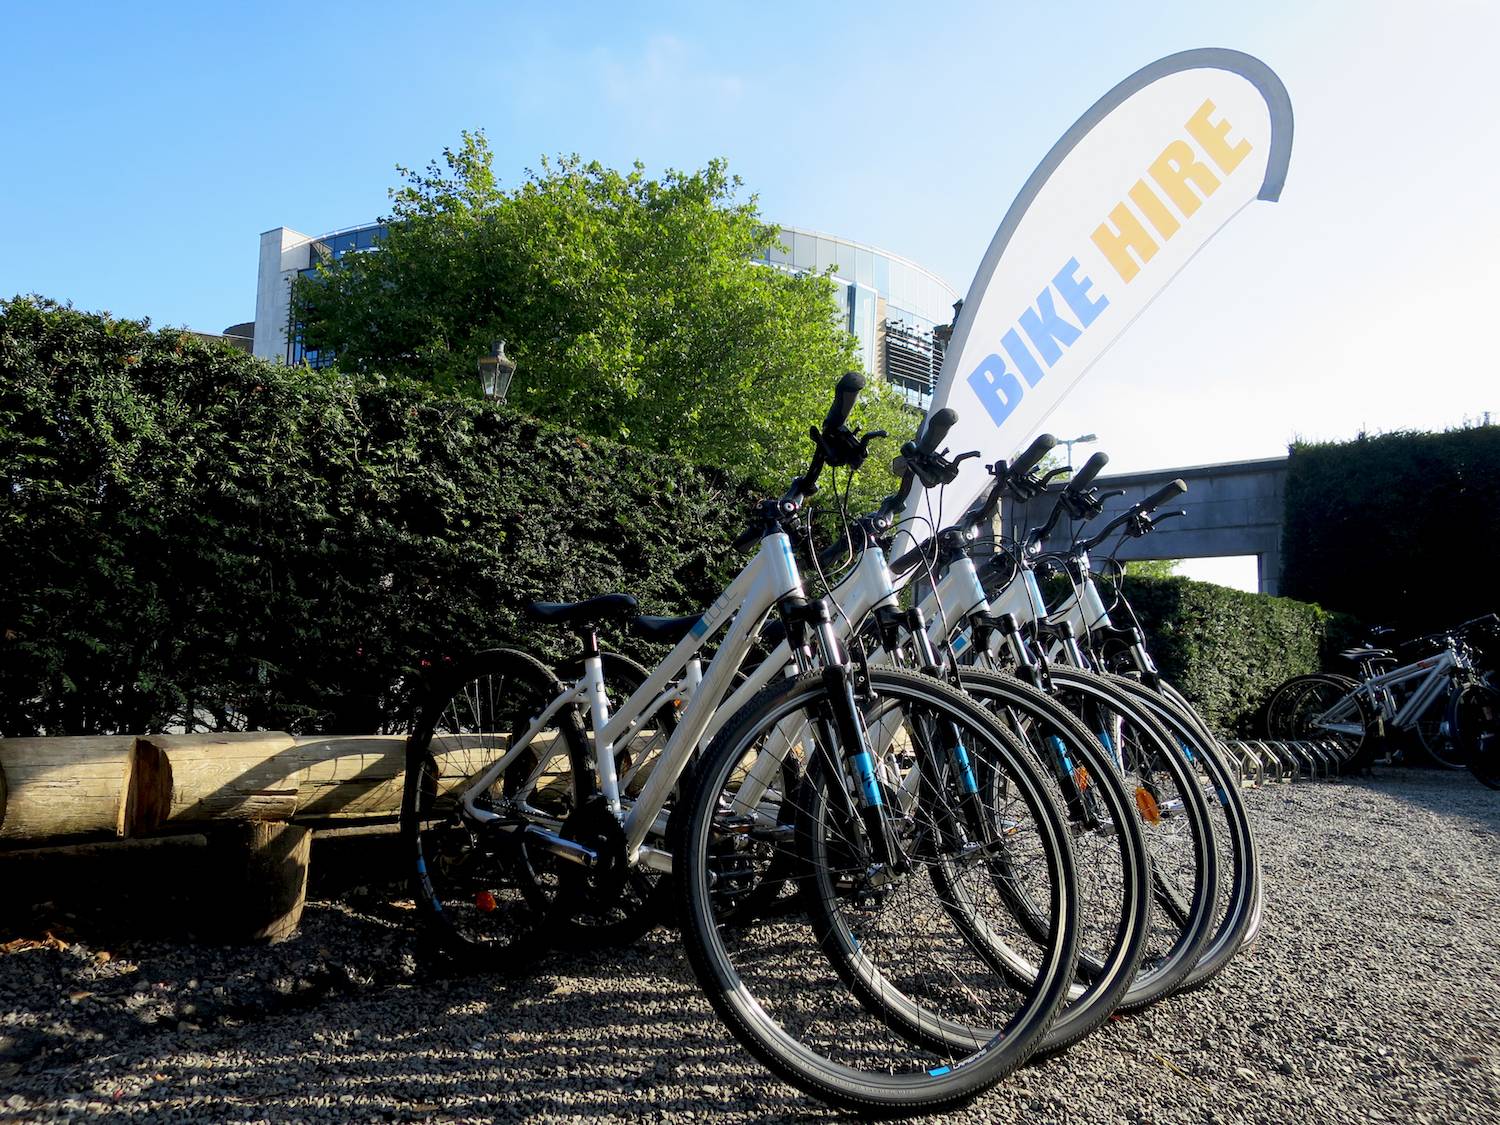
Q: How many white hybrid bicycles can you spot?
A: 5